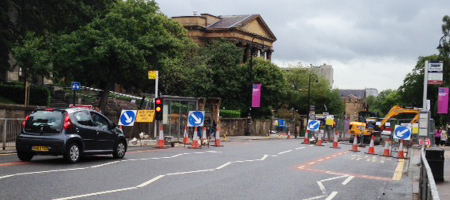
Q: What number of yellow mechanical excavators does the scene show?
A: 1